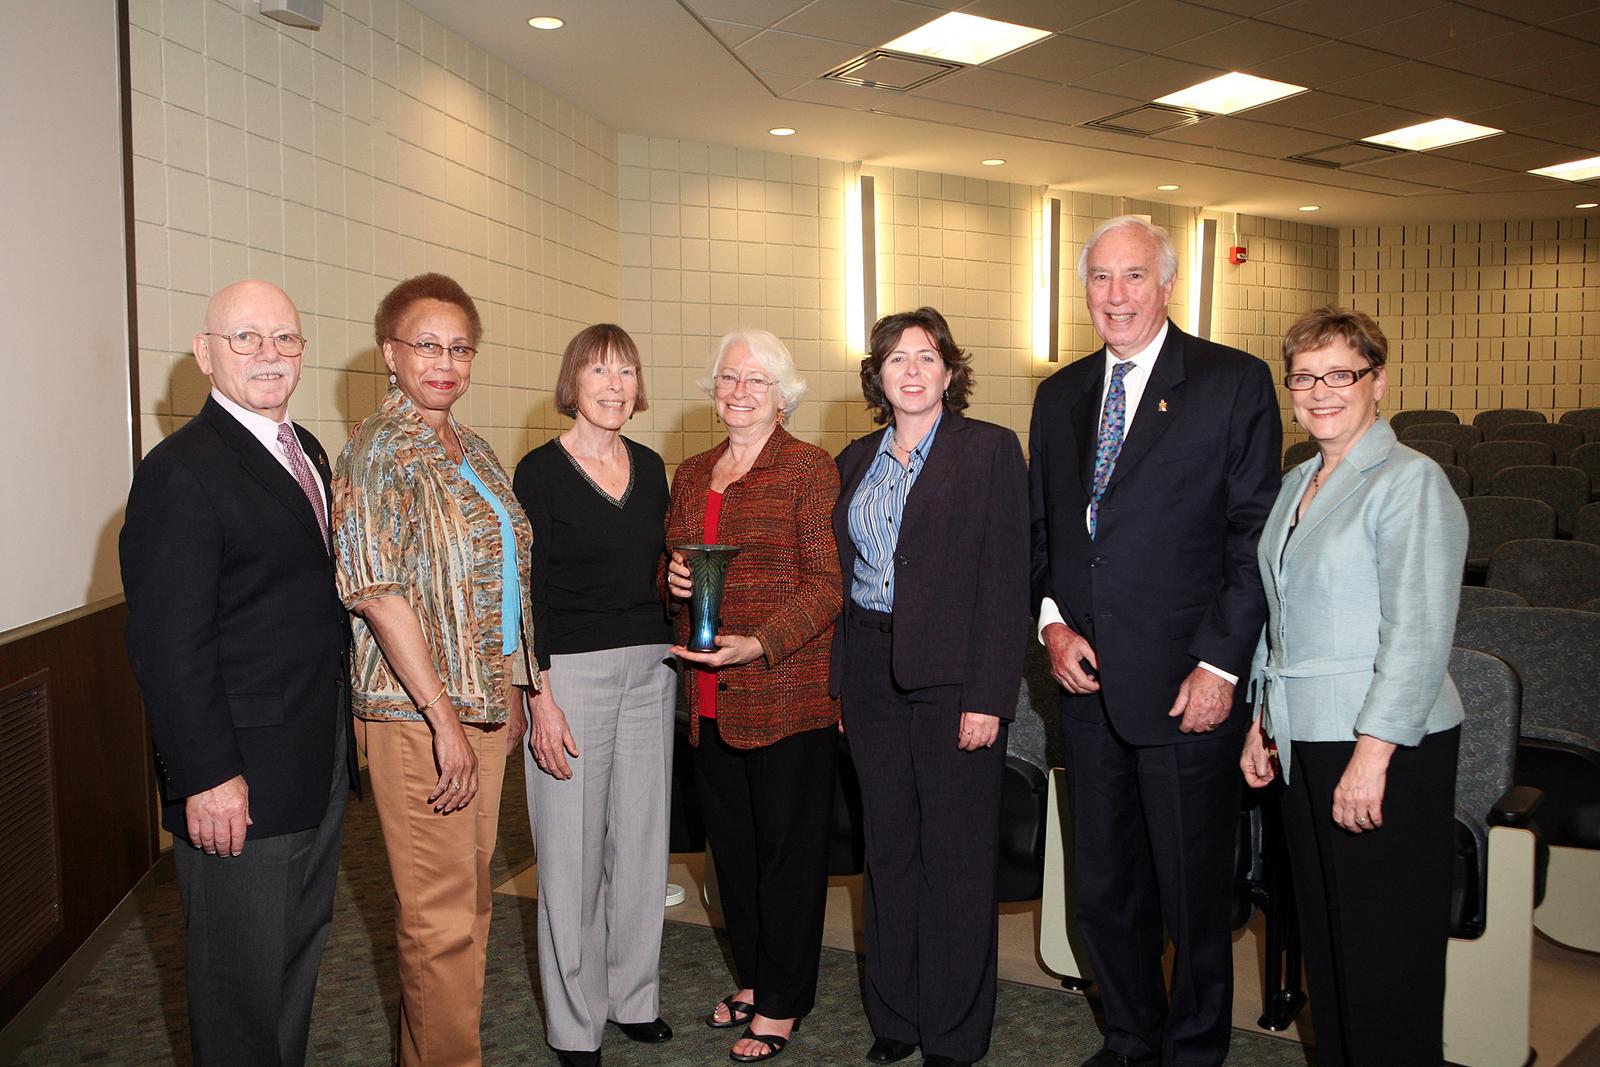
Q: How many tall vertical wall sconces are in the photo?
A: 3